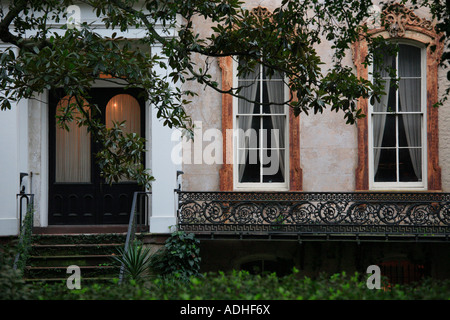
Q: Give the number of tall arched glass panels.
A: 2